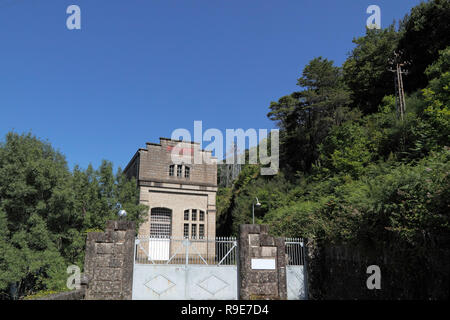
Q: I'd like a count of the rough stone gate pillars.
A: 2